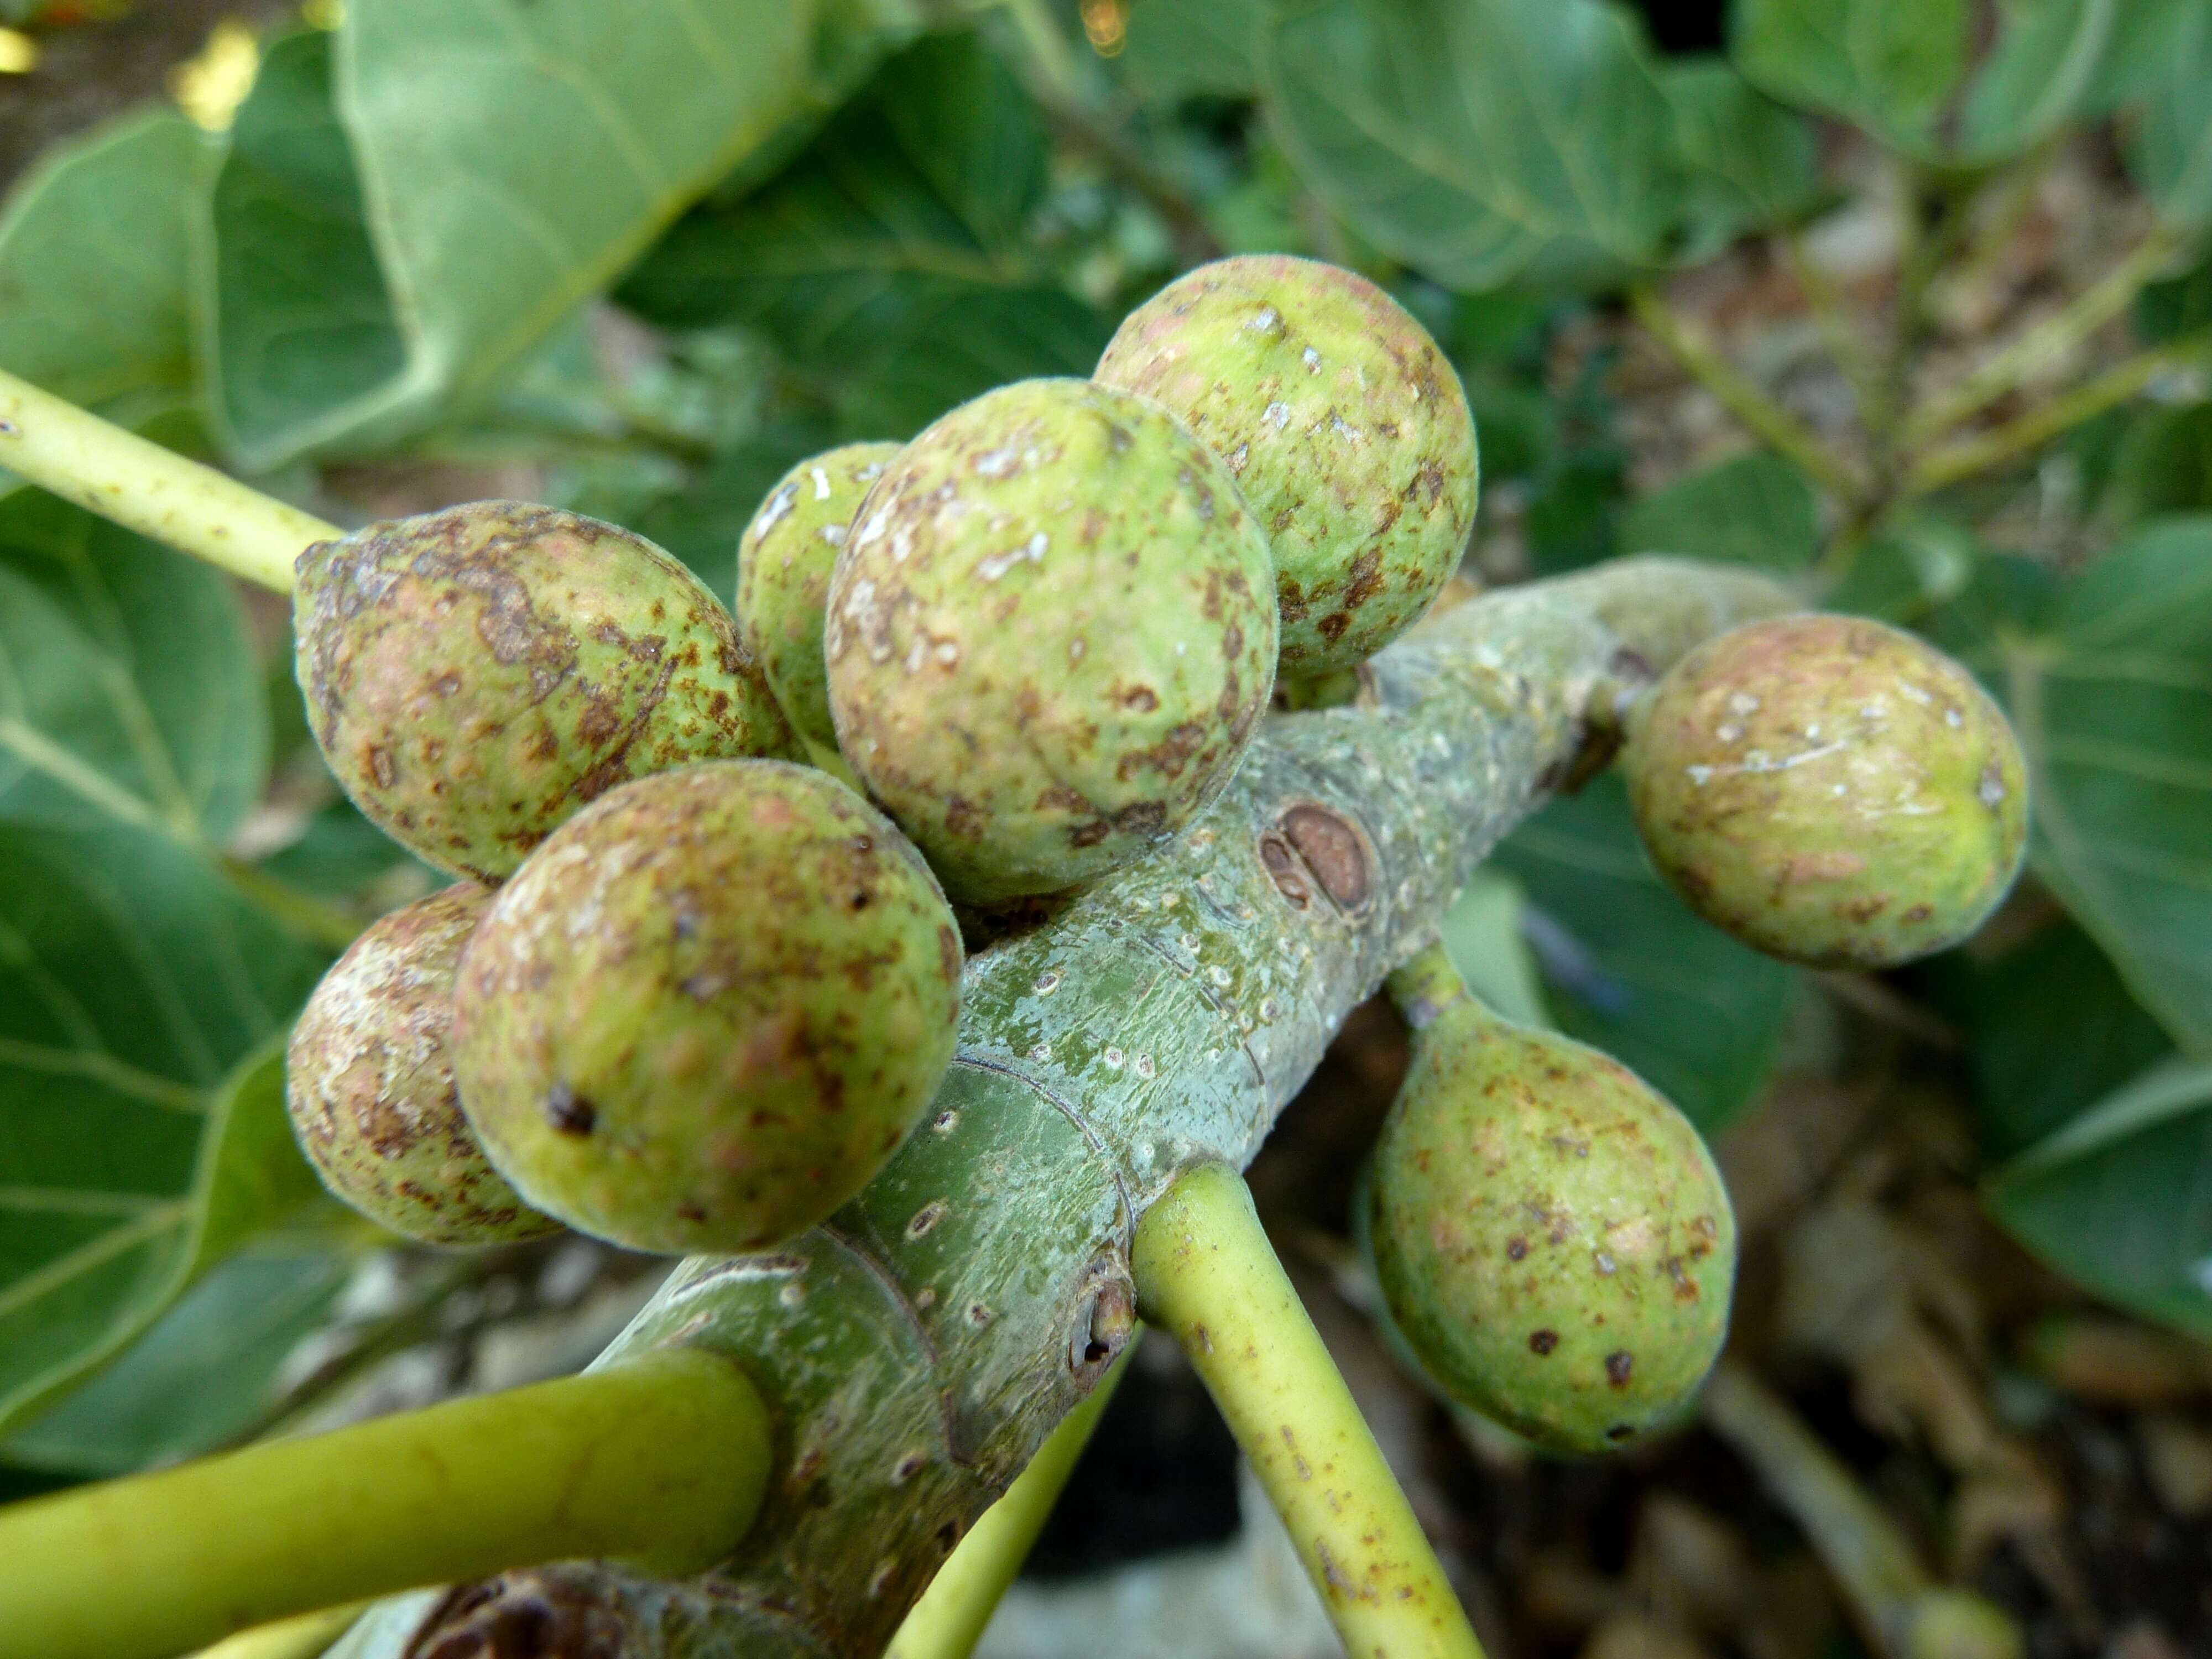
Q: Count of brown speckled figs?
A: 8